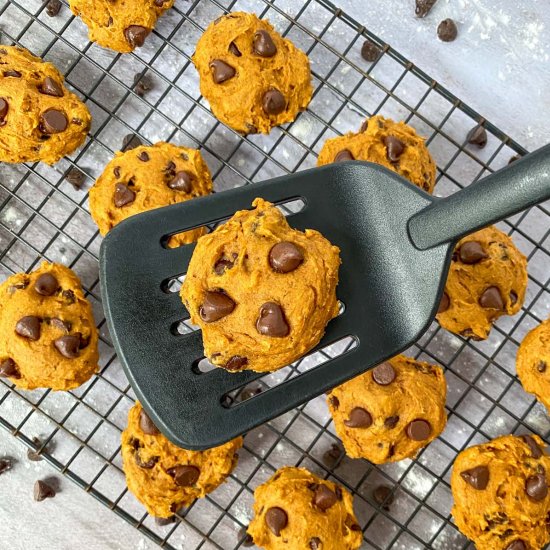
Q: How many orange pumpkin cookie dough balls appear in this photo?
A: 13